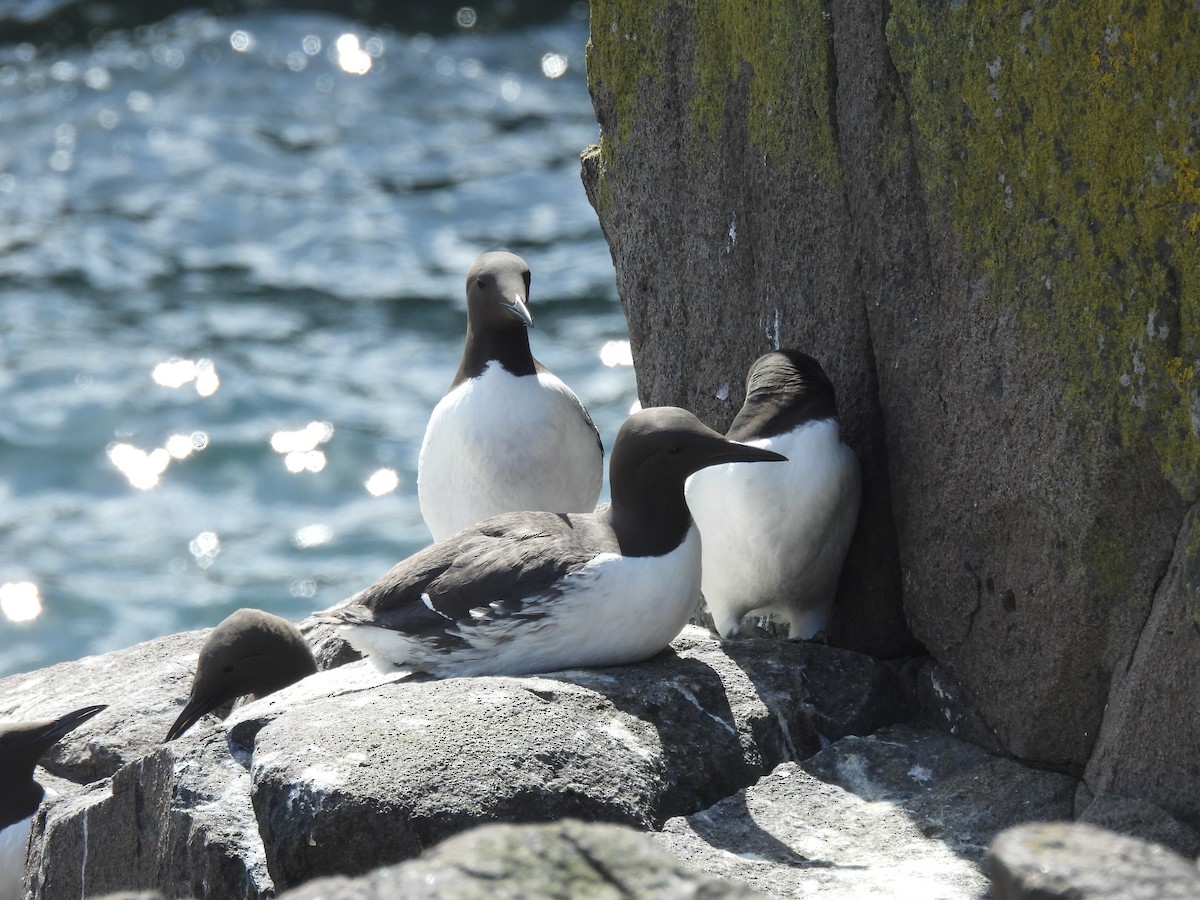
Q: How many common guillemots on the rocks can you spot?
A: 5